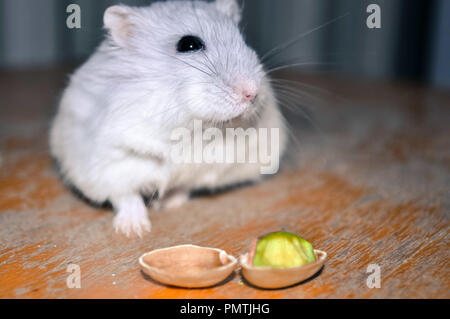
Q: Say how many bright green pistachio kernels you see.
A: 1